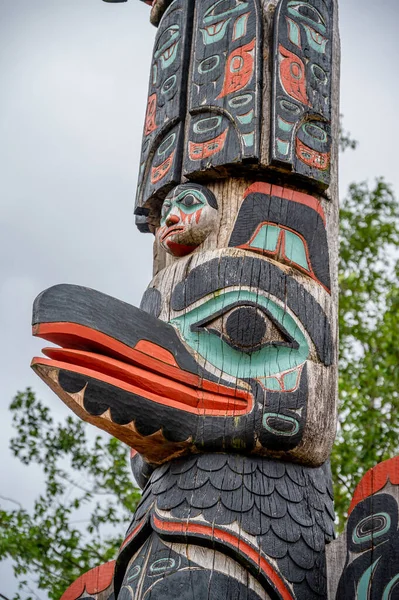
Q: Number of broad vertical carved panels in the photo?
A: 3